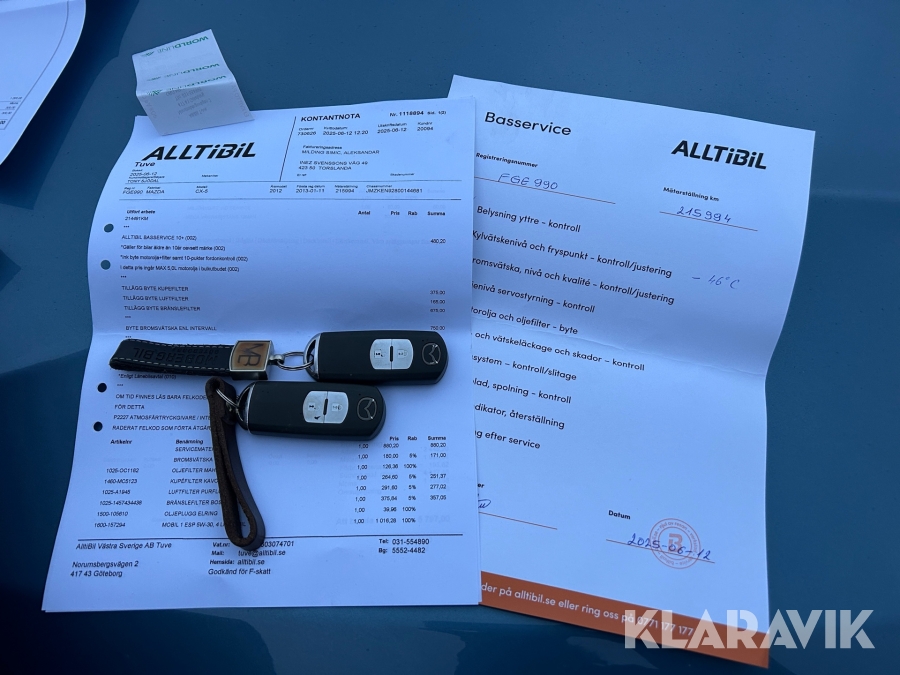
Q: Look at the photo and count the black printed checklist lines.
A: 10